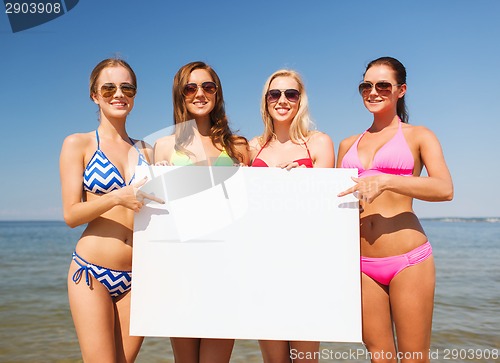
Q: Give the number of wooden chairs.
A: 0